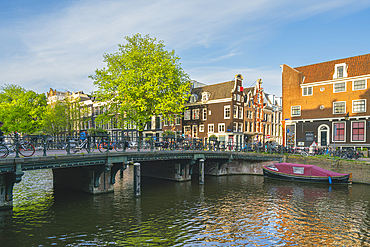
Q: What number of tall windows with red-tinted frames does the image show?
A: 2